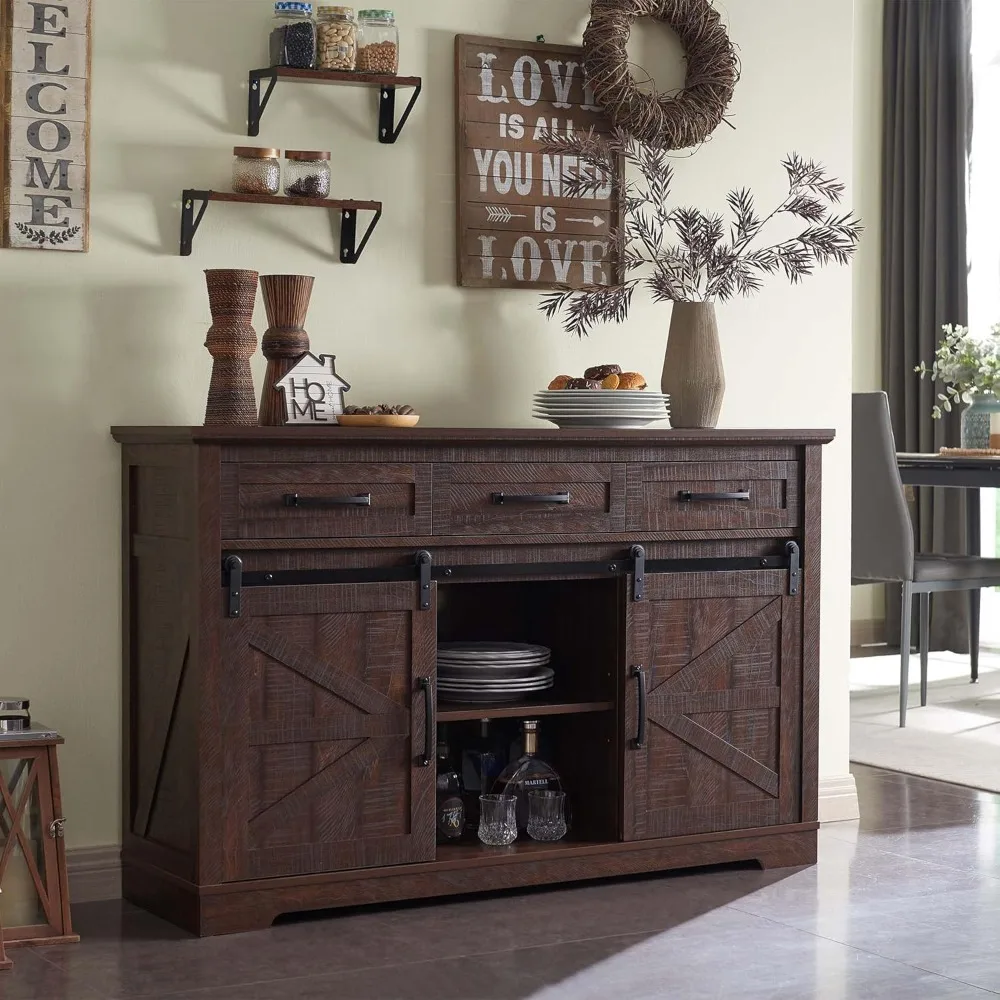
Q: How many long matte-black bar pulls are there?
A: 5